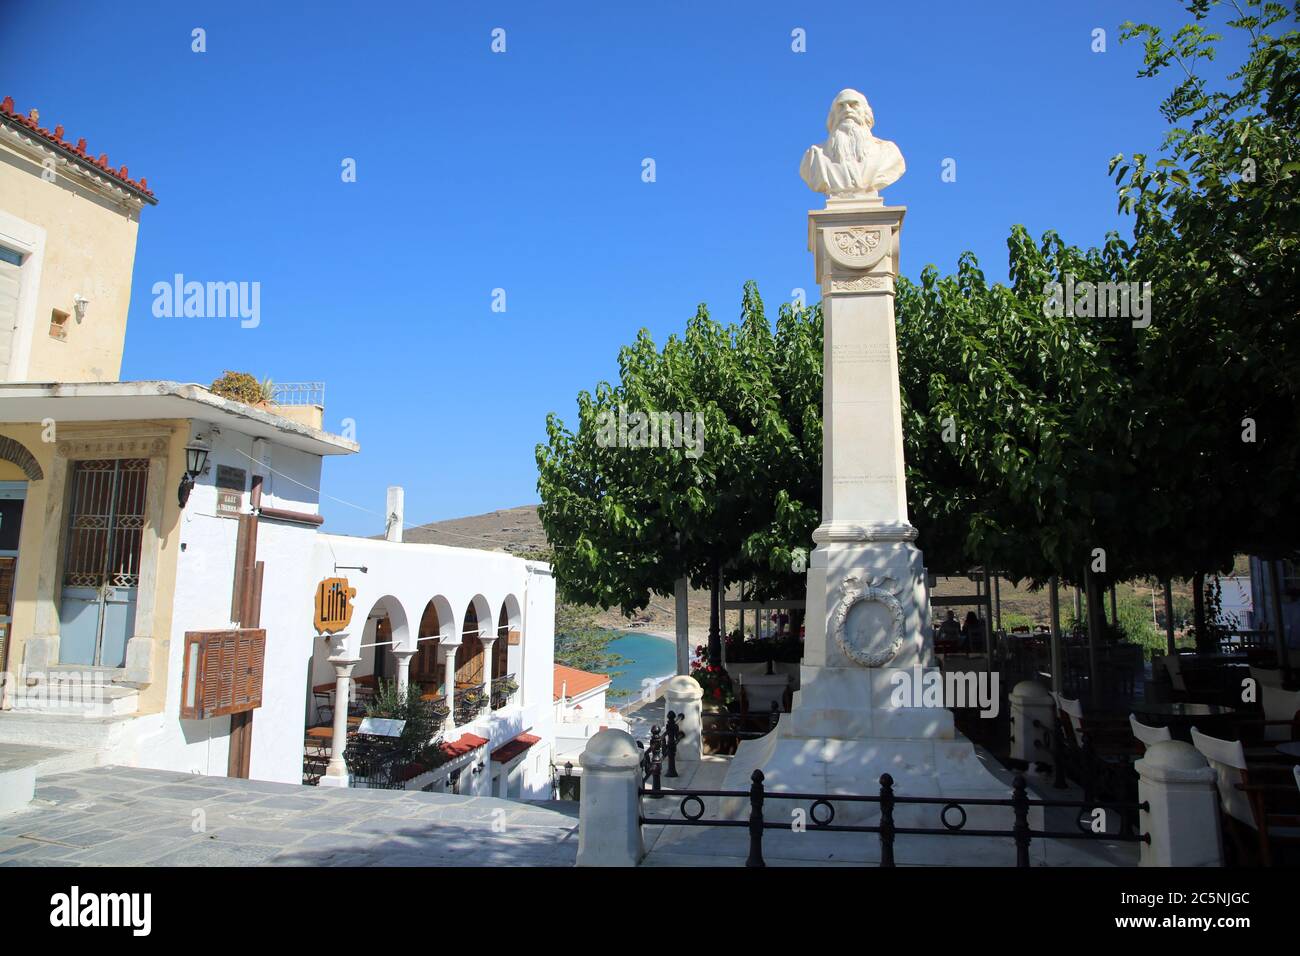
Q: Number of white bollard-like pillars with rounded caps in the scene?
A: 4